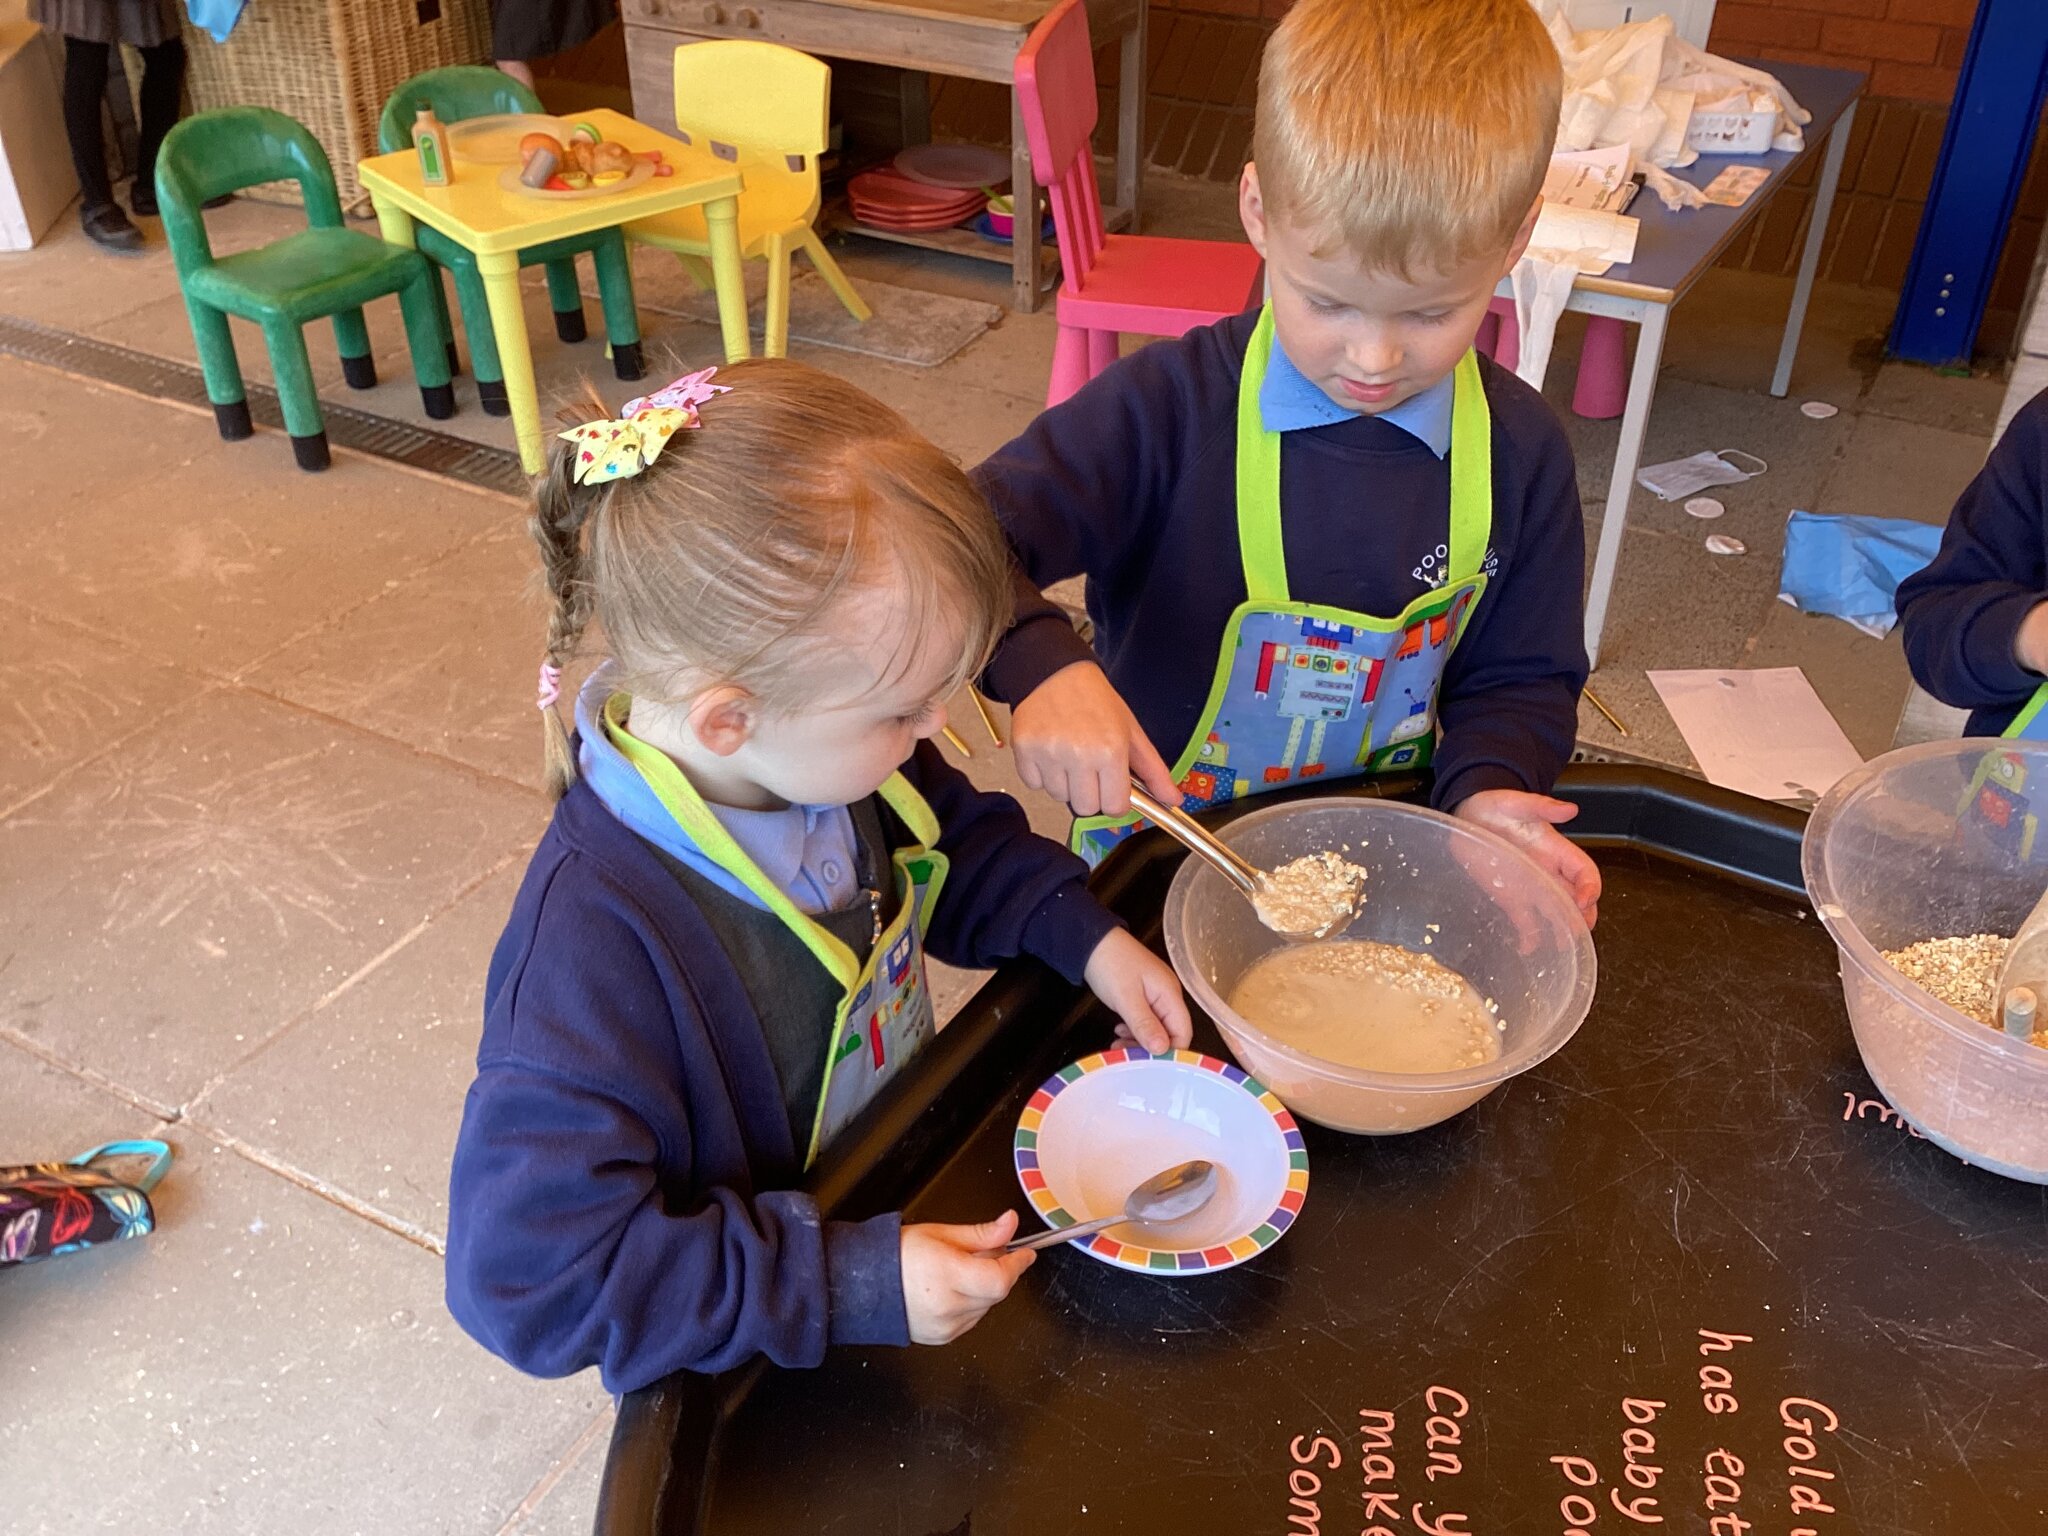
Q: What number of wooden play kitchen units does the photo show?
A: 1